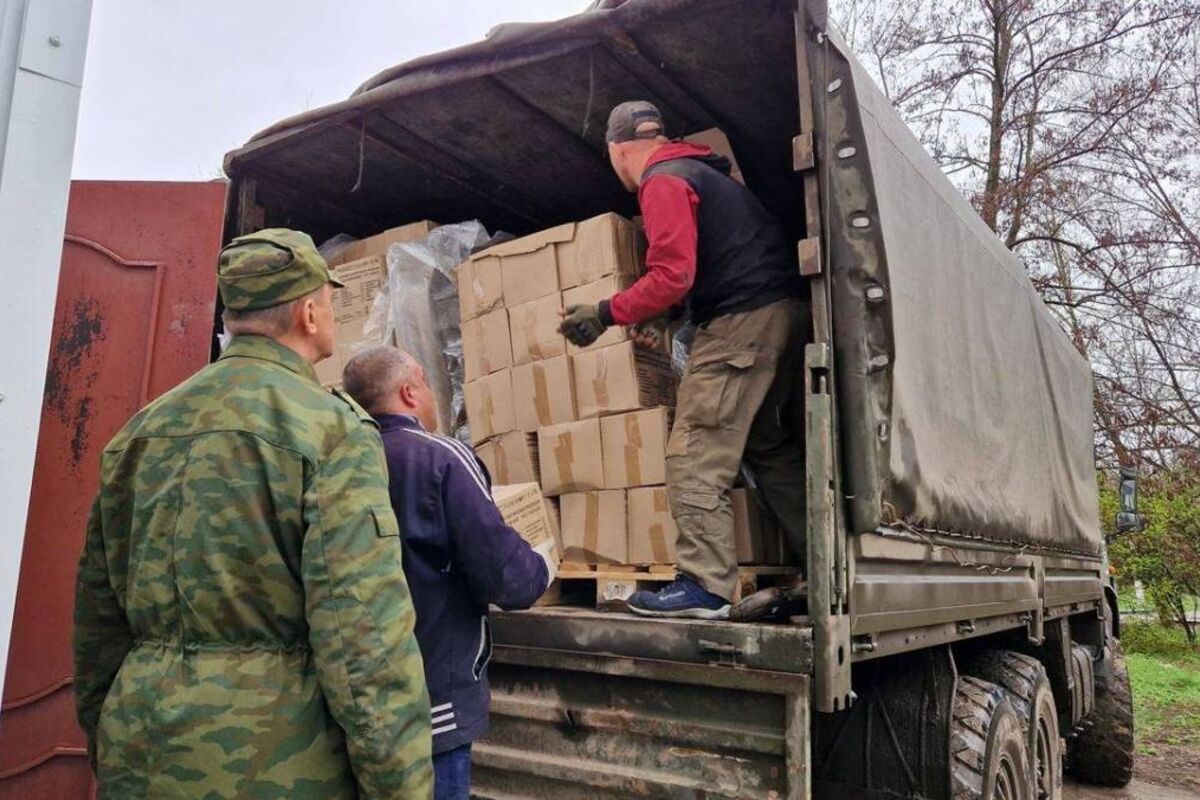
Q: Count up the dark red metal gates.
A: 1